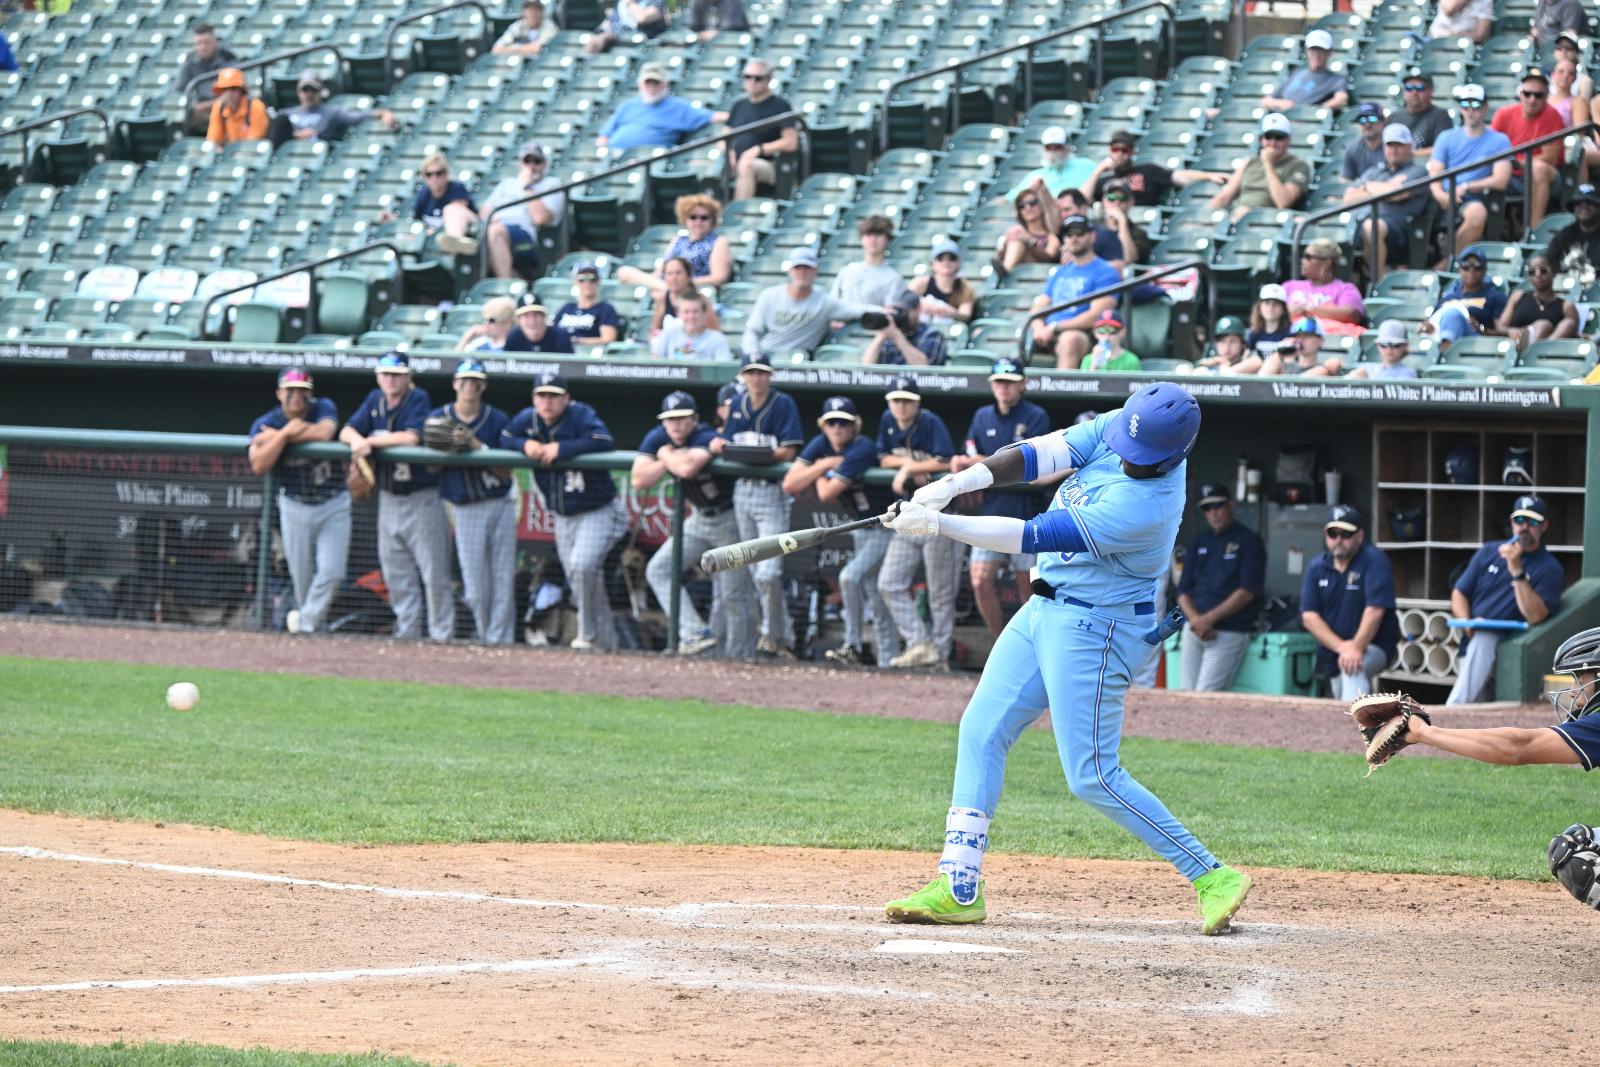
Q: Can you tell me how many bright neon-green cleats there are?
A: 2